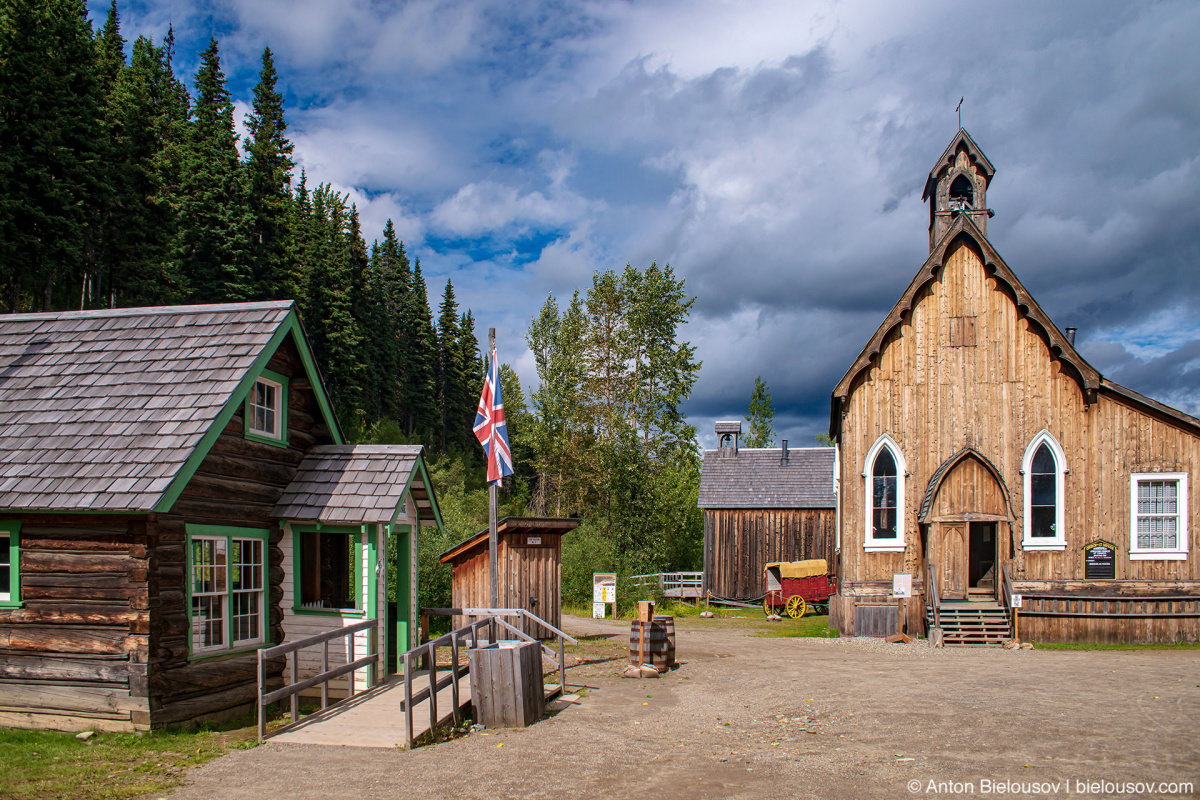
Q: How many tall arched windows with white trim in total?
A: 2